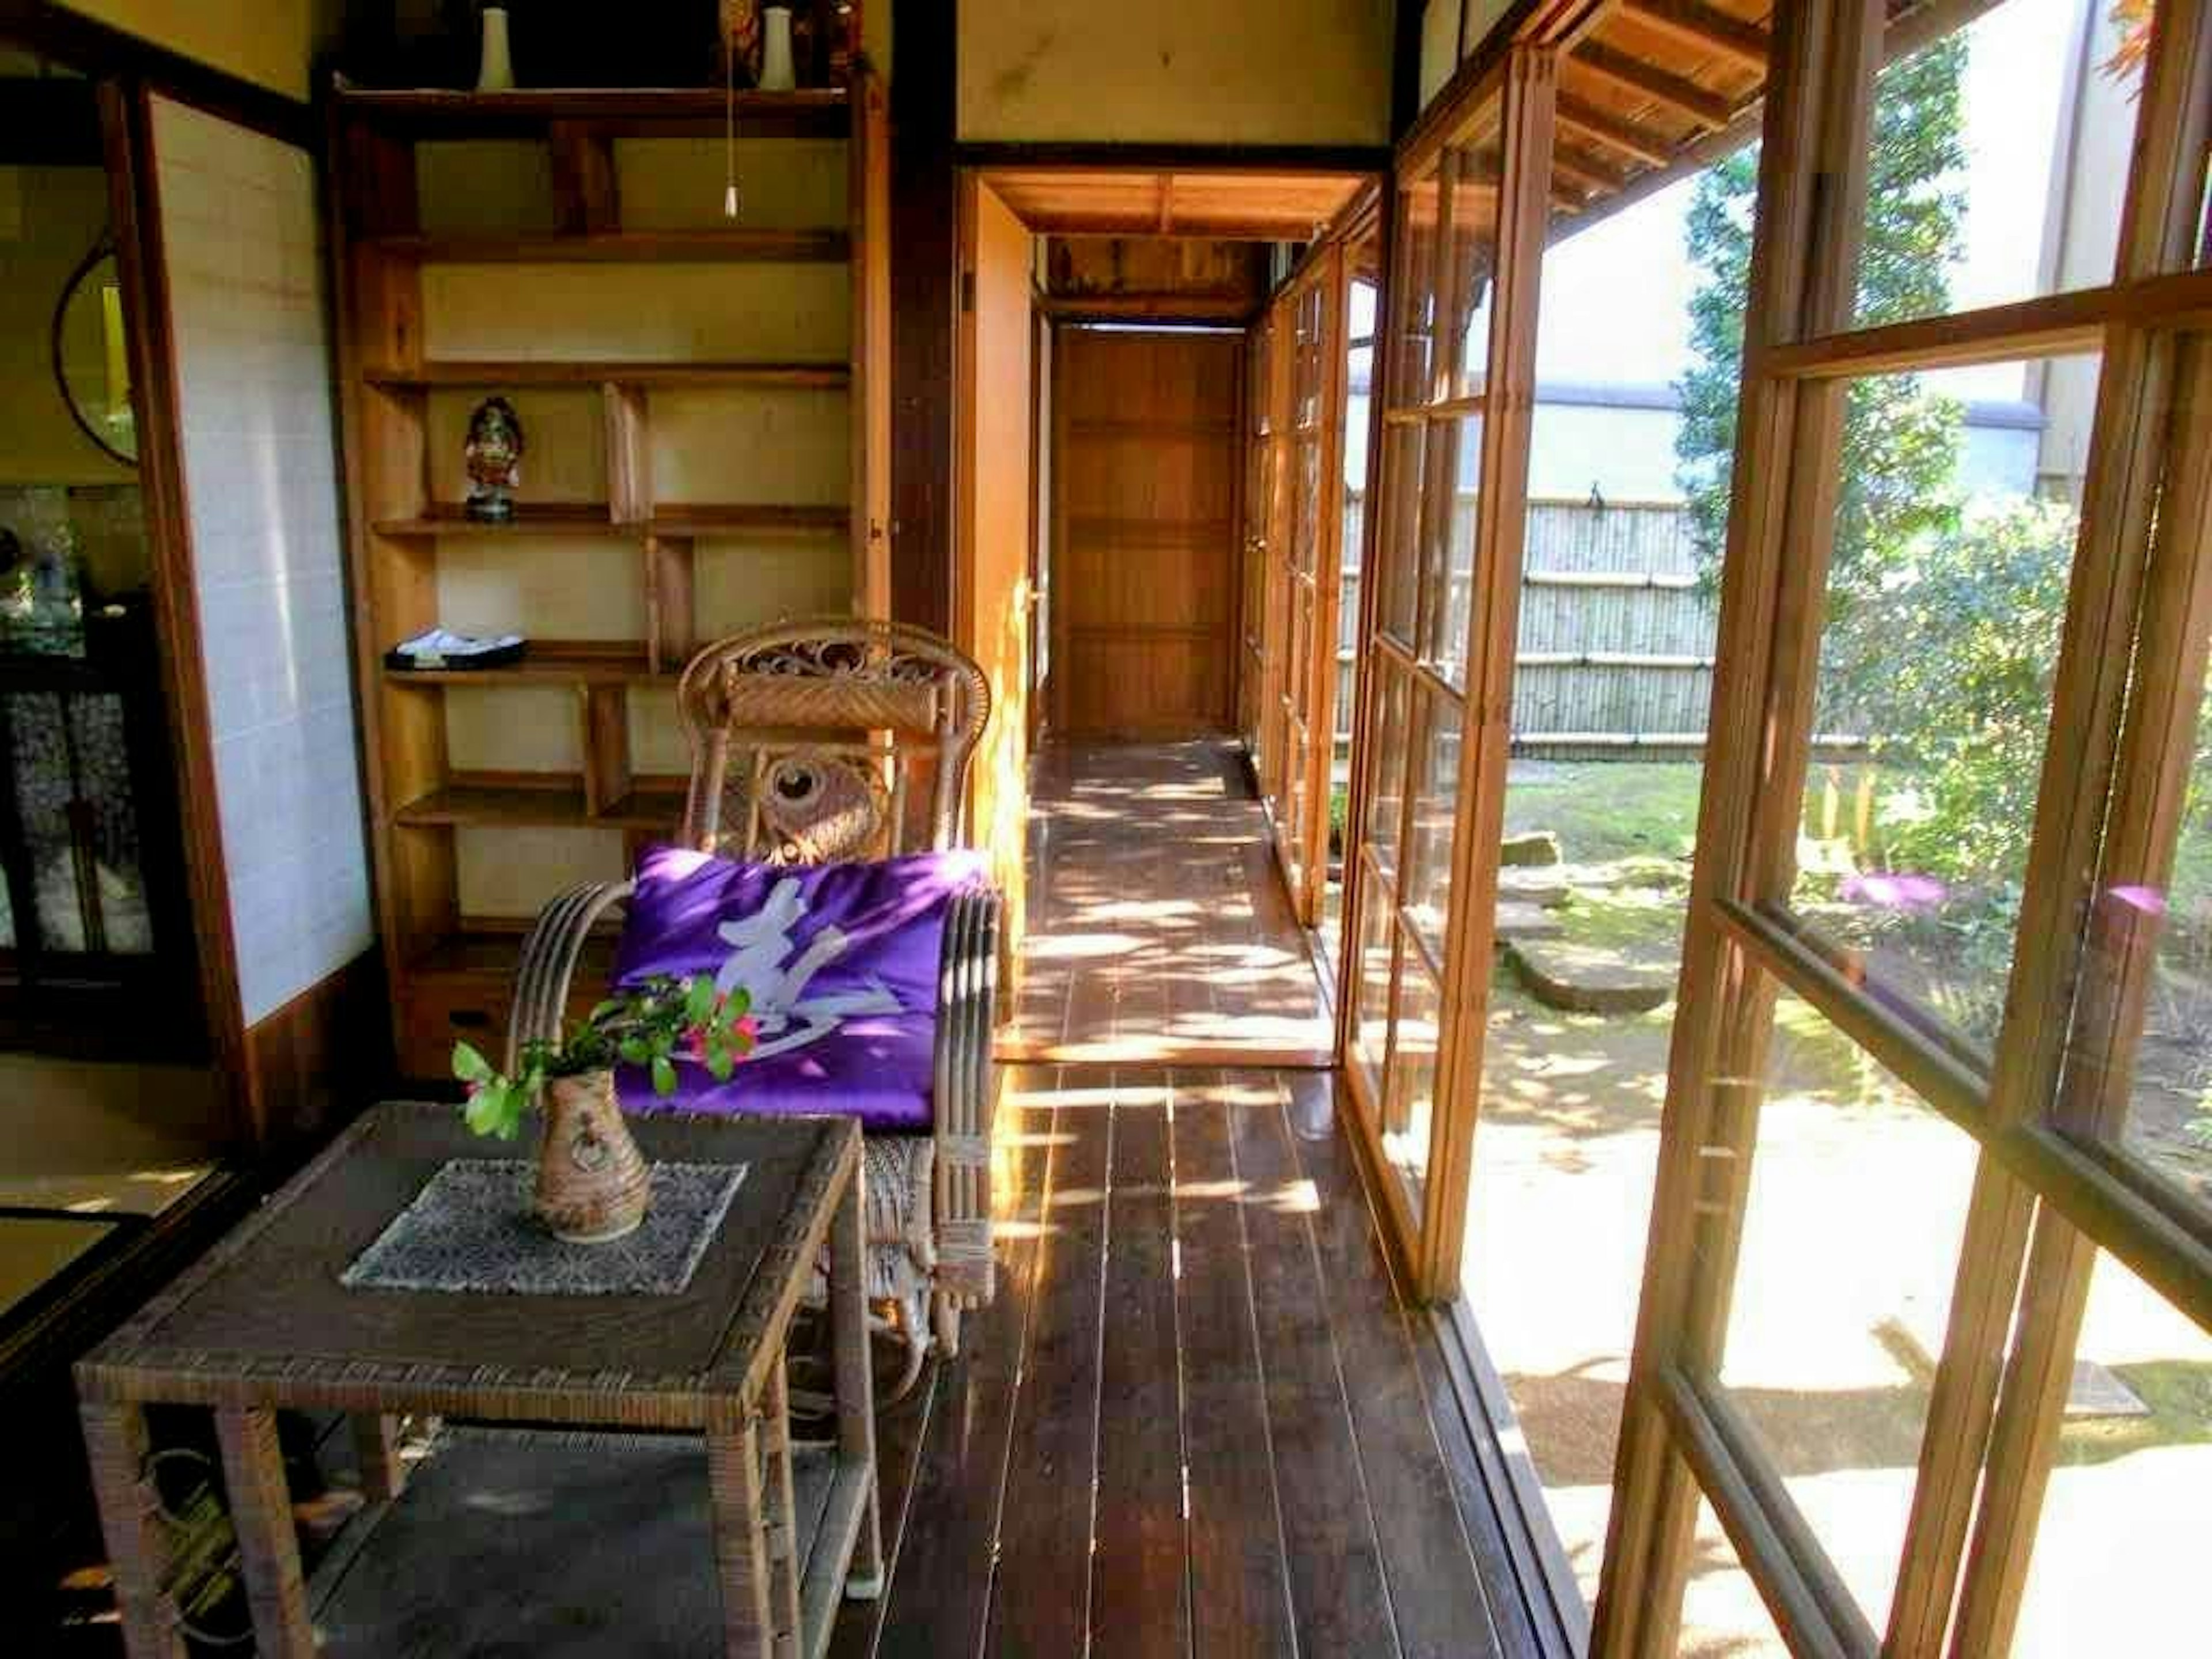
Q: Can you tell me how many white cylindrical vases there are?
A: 2